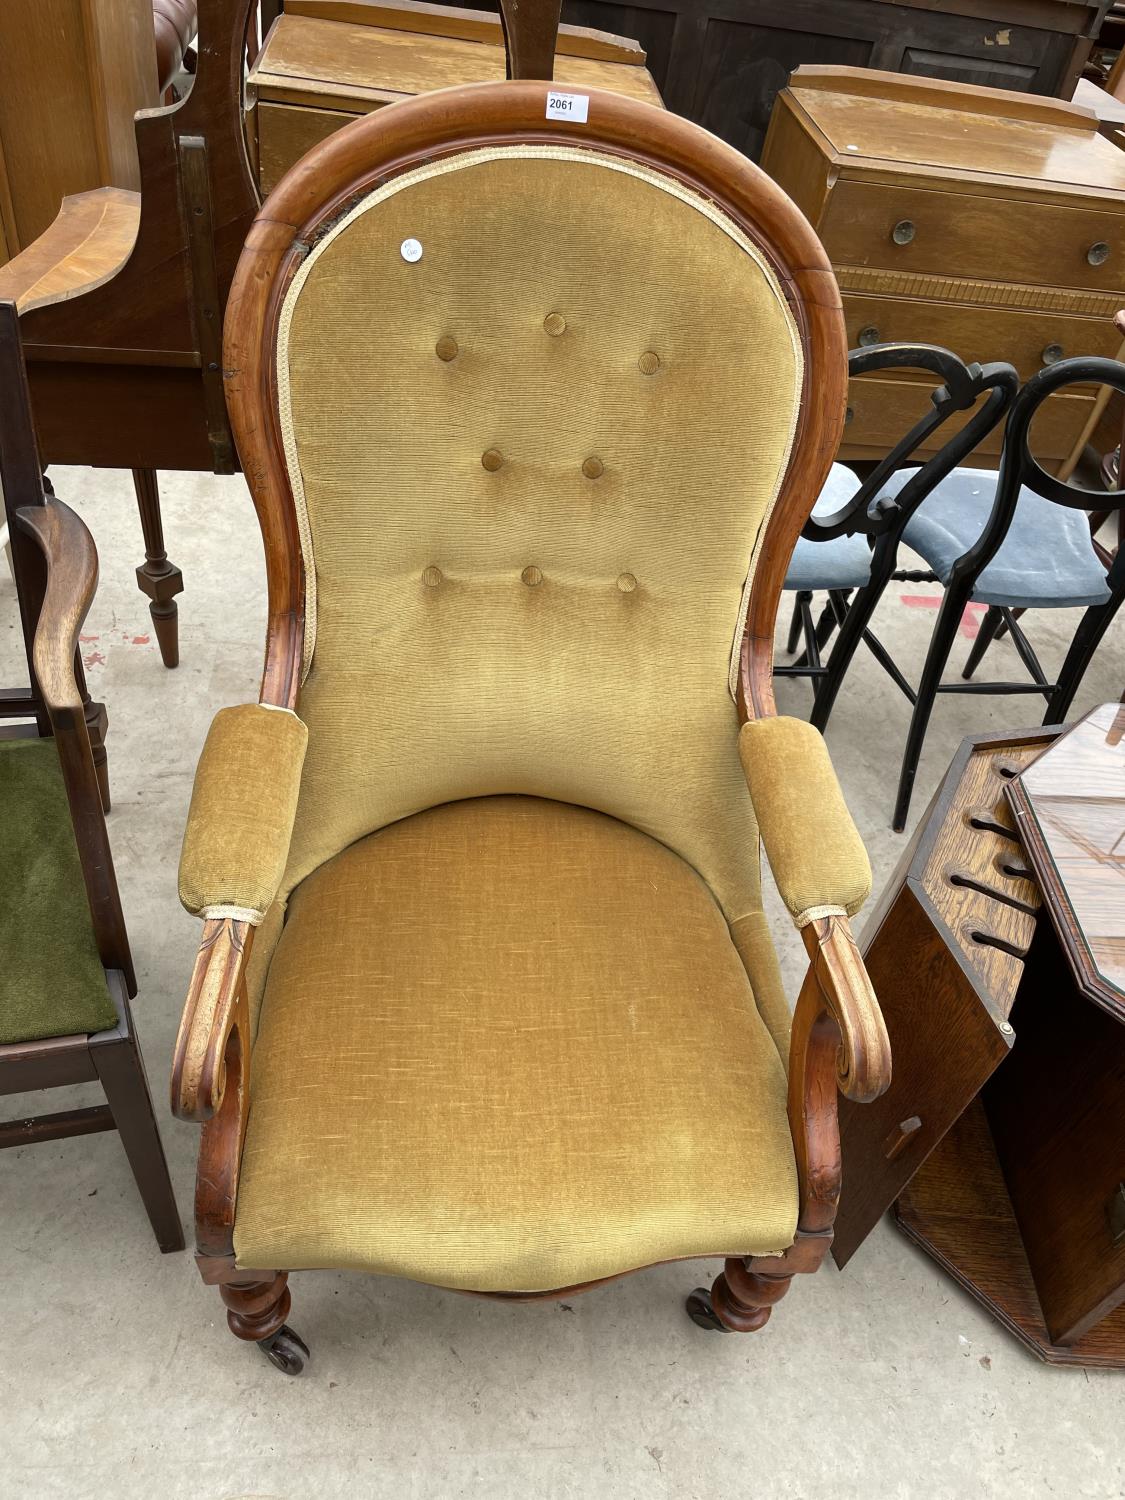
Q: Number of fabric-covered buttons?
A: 8